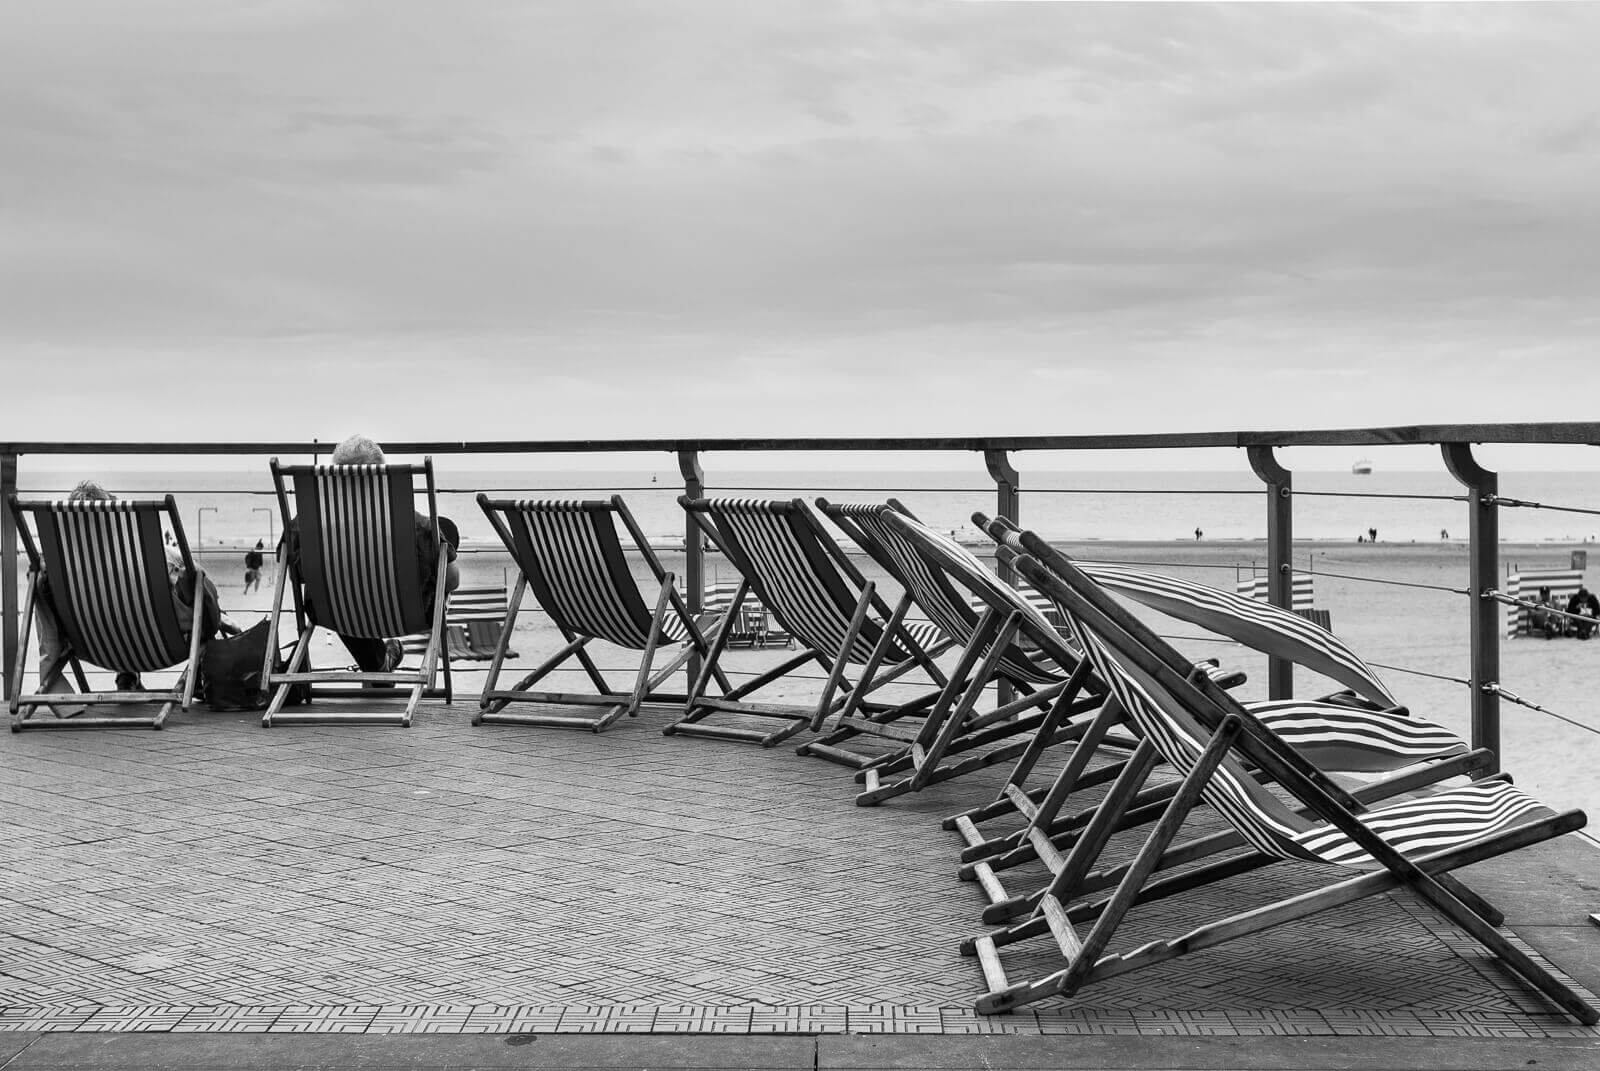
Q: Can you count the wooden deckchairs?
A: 9